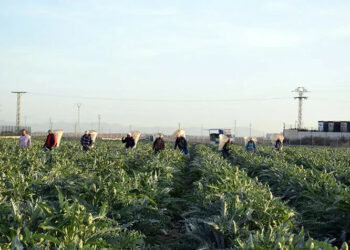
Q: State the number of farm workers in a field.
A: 9